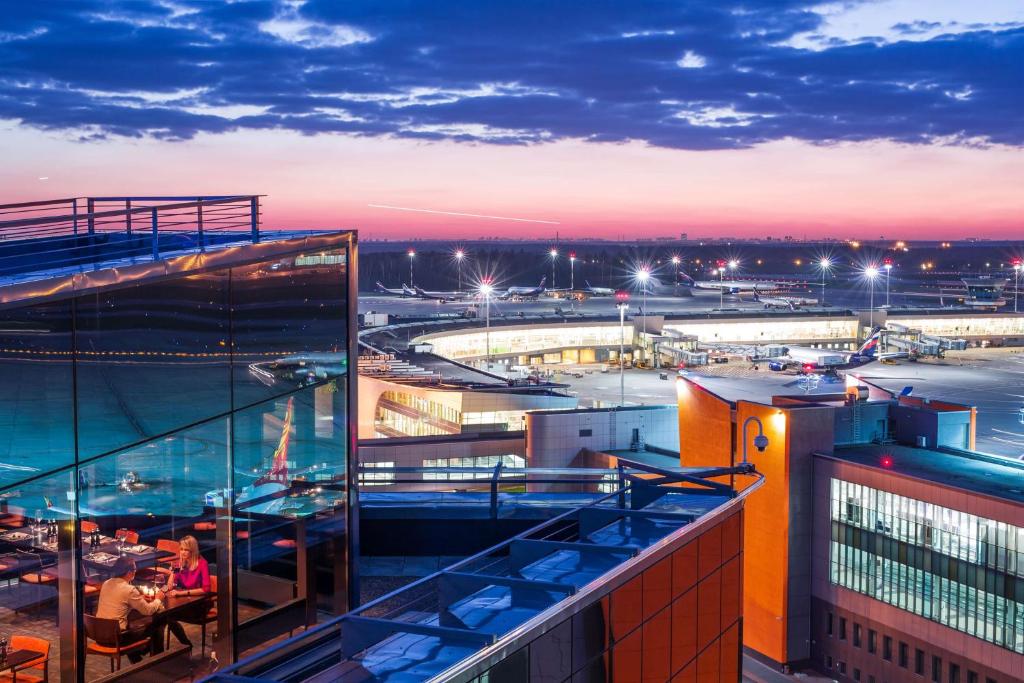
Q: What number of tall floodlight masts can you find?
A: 14